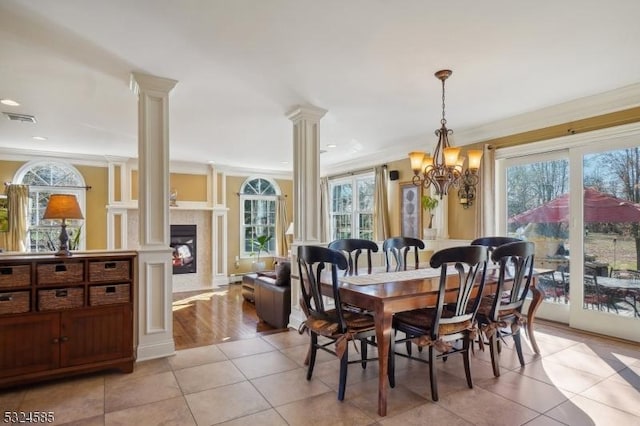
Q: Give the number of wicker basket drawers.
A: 6